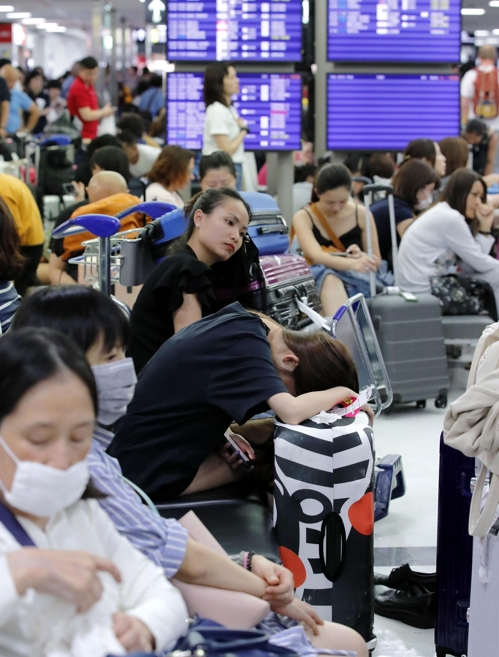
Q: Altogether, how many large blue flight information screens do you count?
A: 4